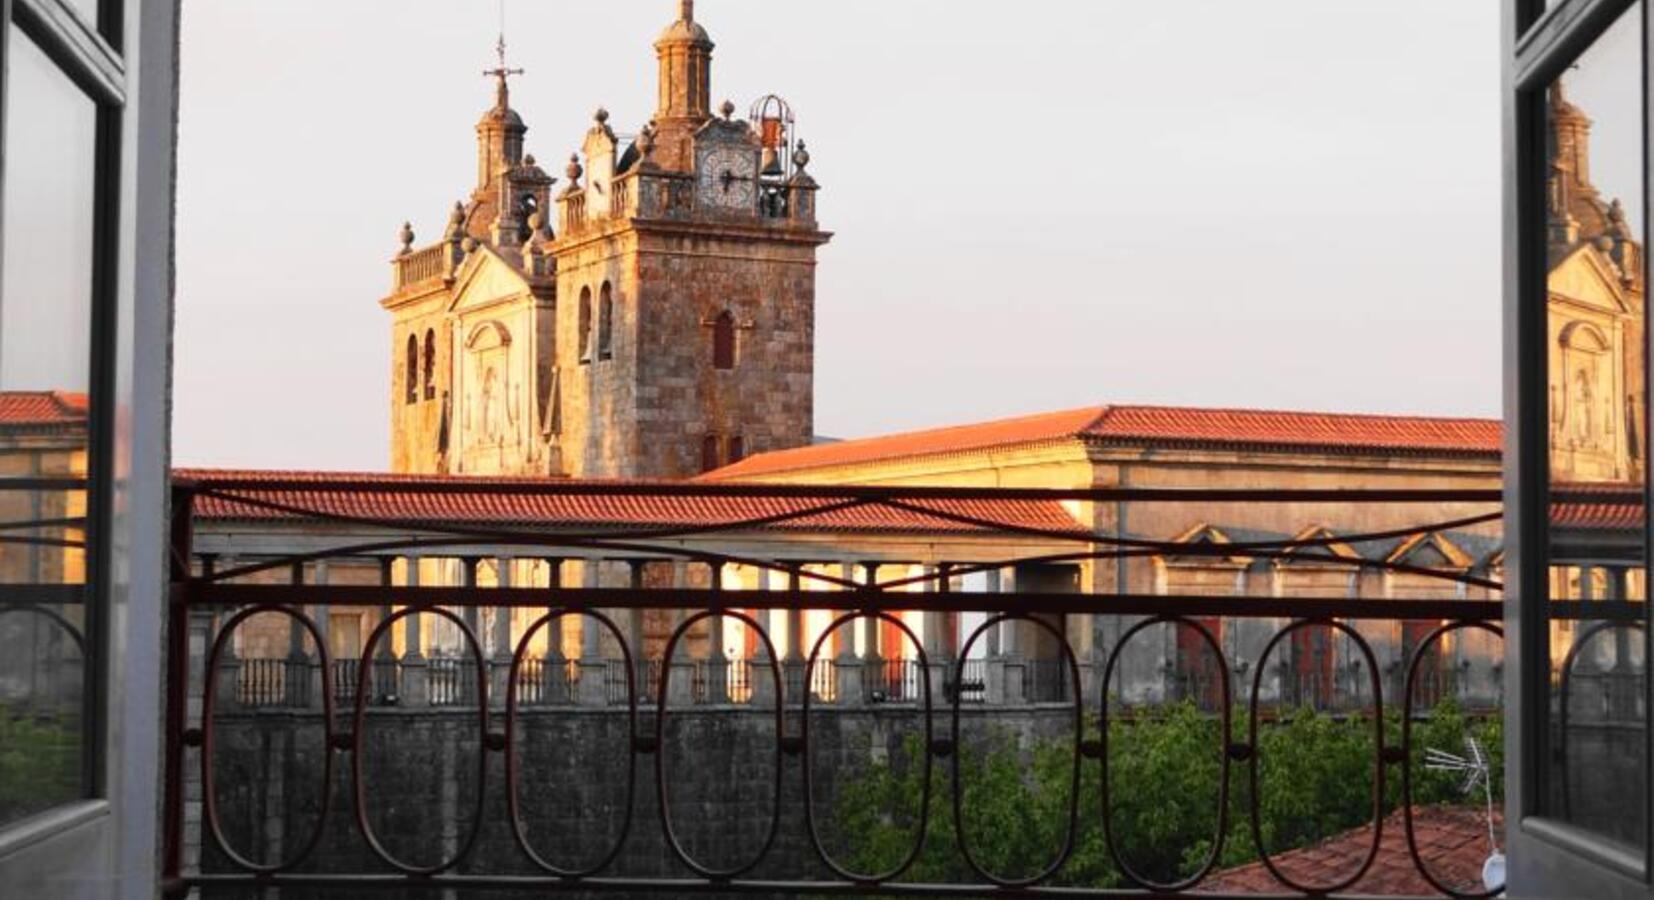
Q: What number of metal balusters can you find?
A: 9